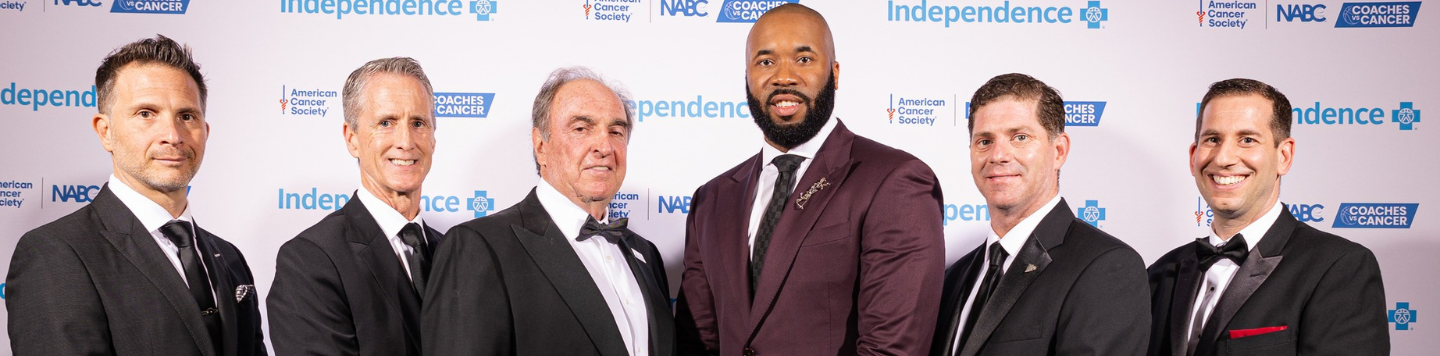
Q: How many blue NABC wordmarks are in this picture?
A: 6